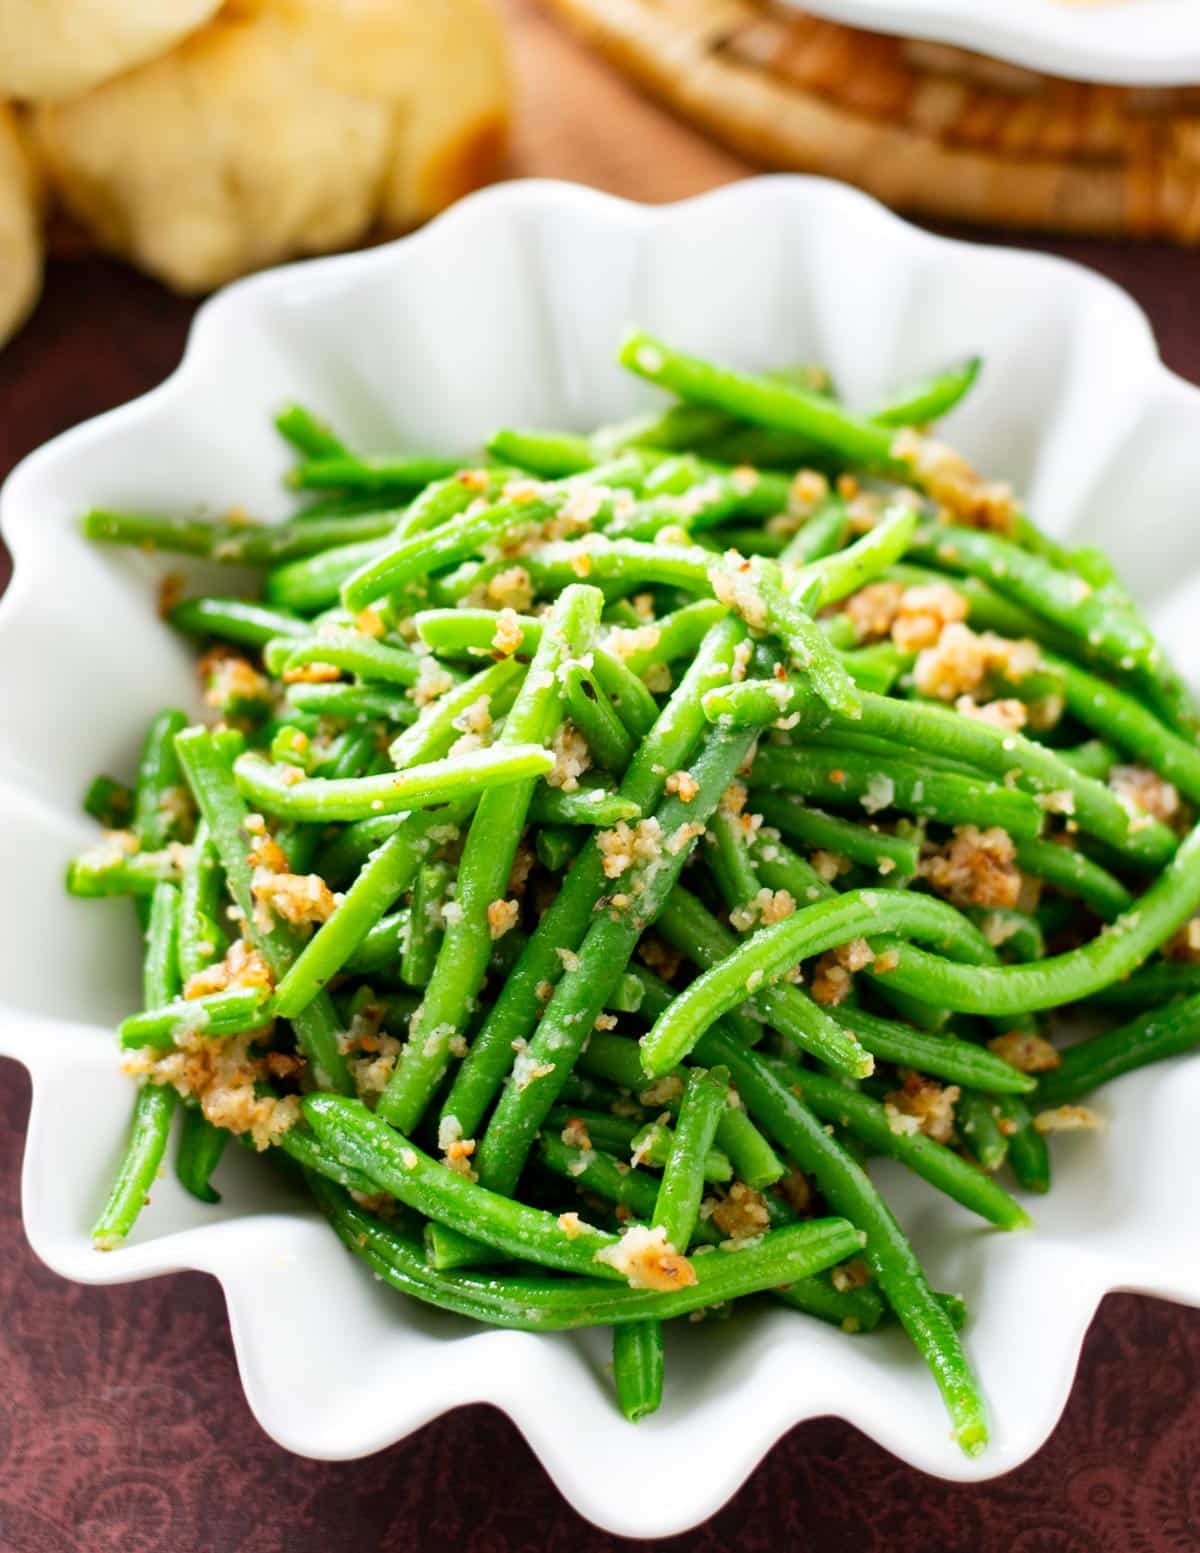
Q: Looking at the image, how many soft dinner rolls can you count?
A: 3